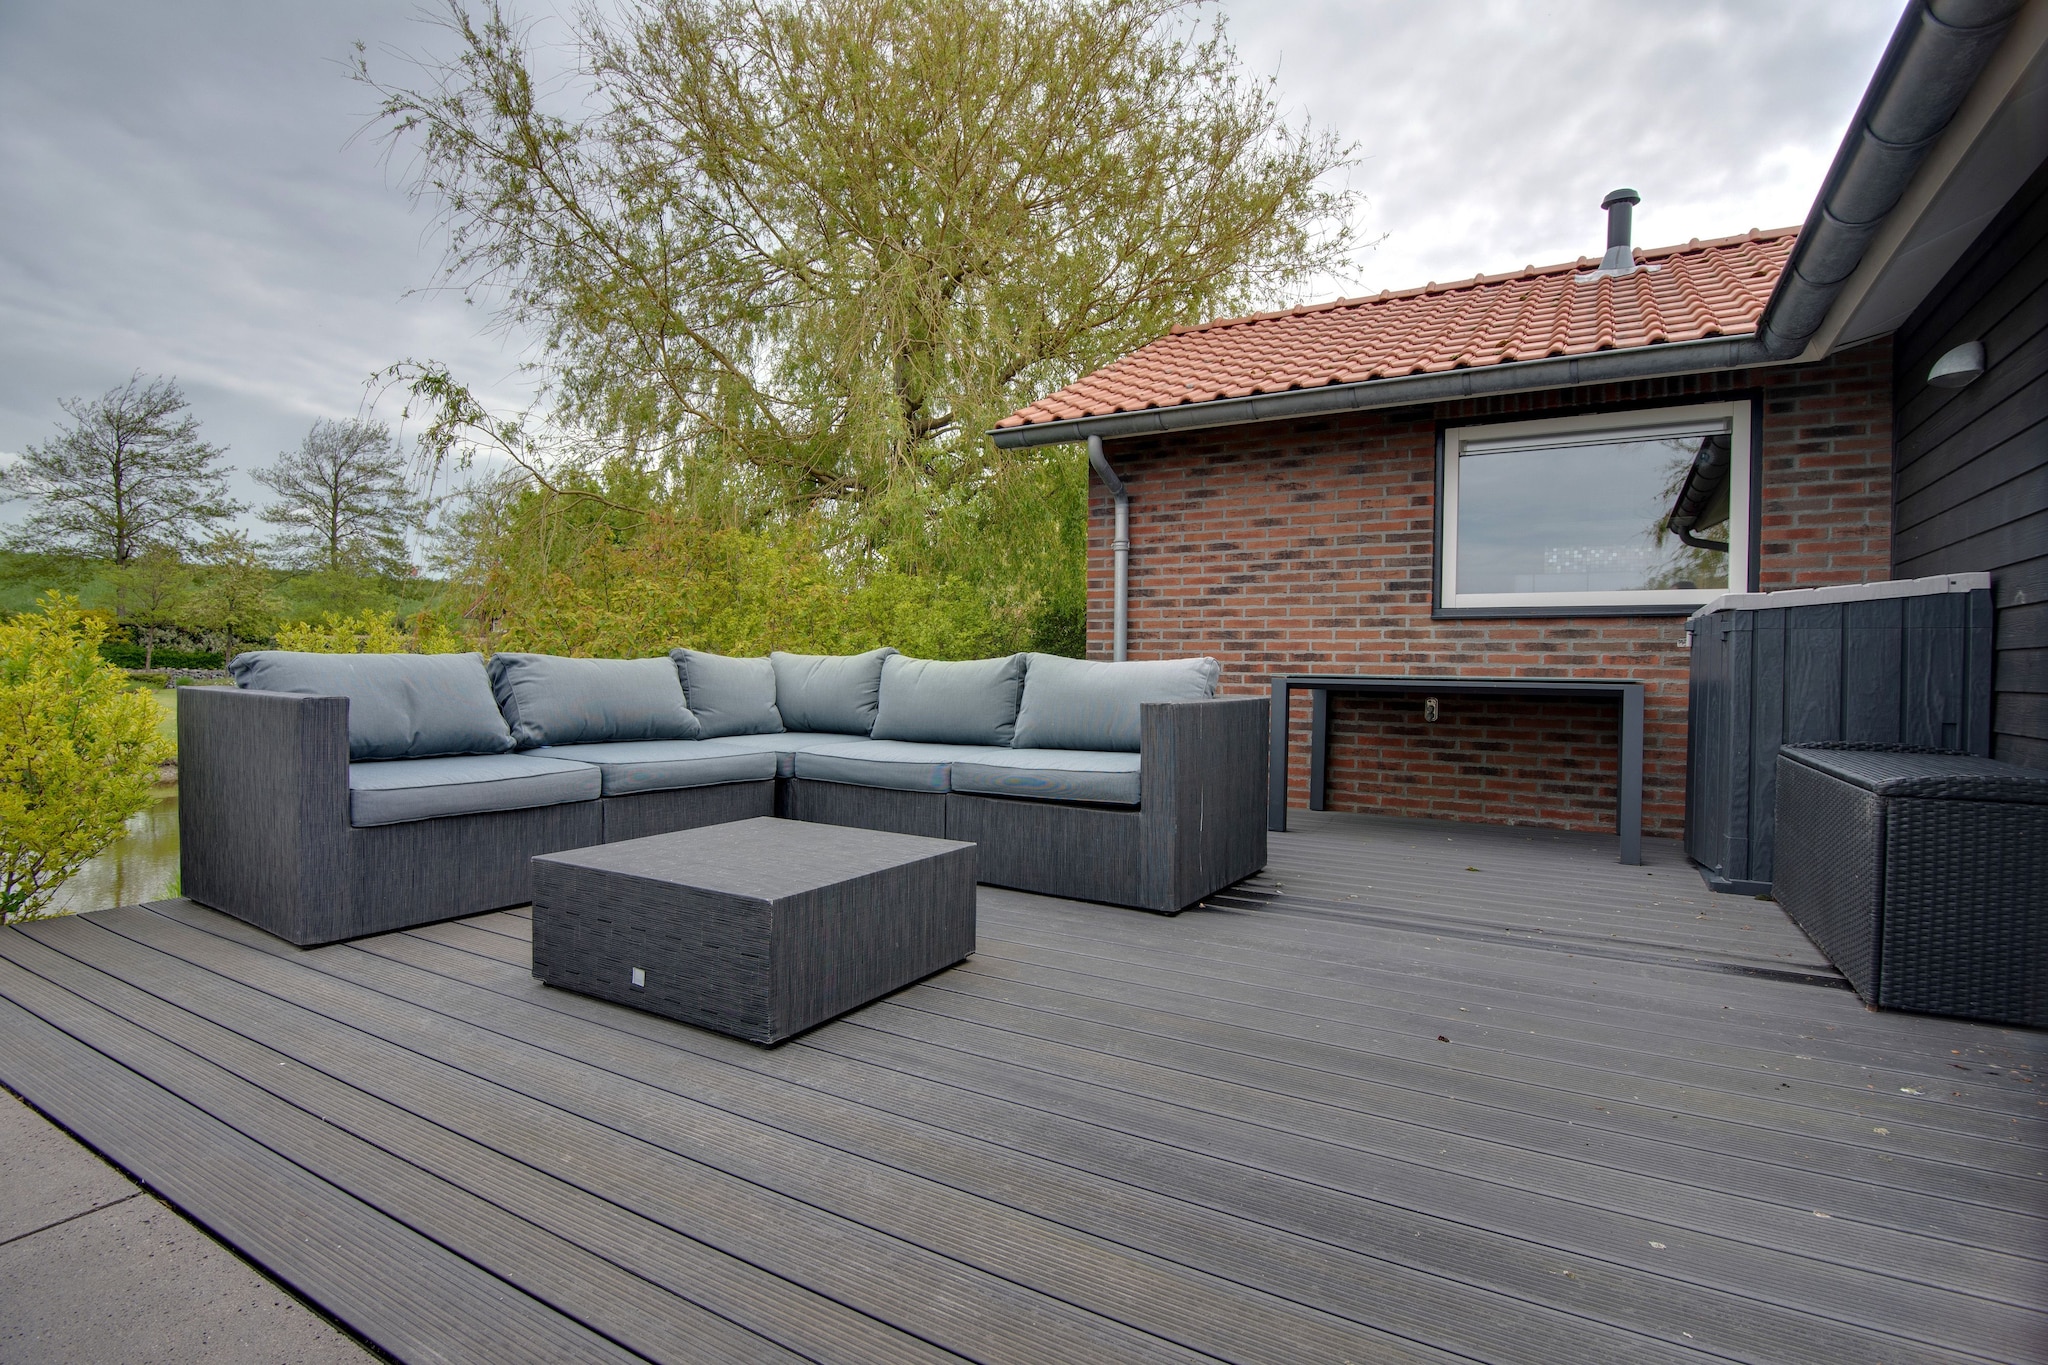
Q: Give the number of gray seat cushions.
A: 5